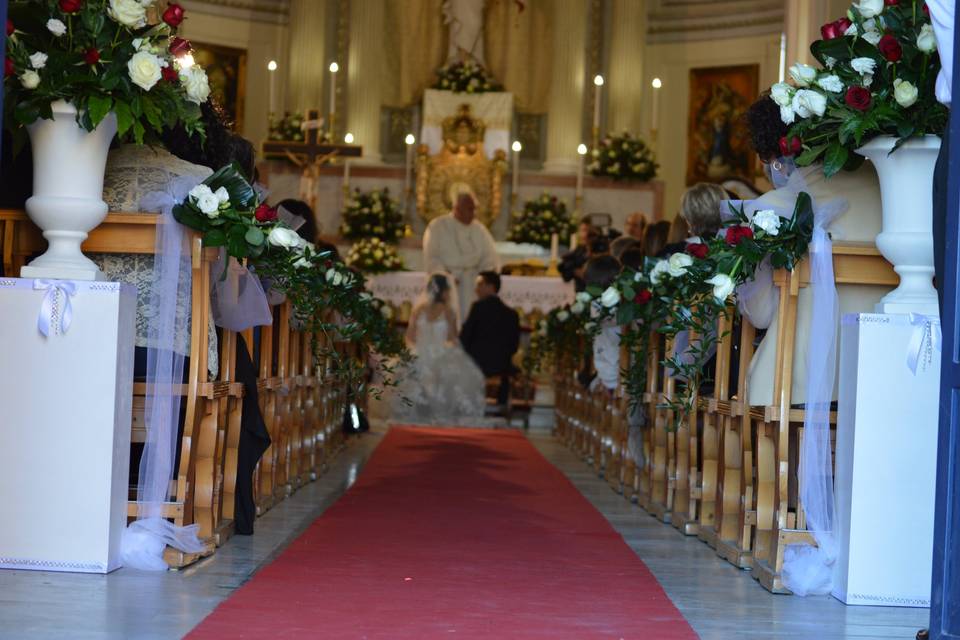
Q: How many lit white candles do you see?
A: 8